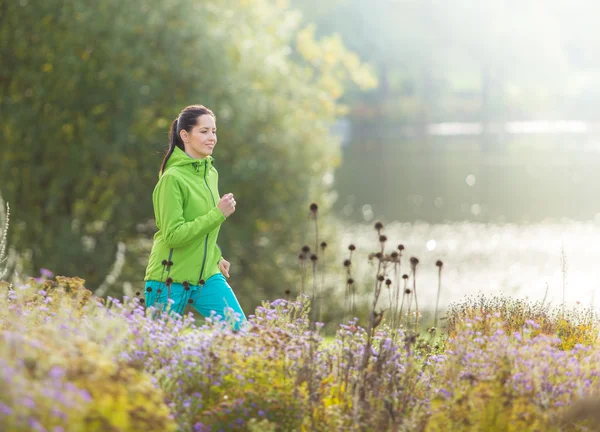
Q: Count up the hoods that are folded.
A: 1